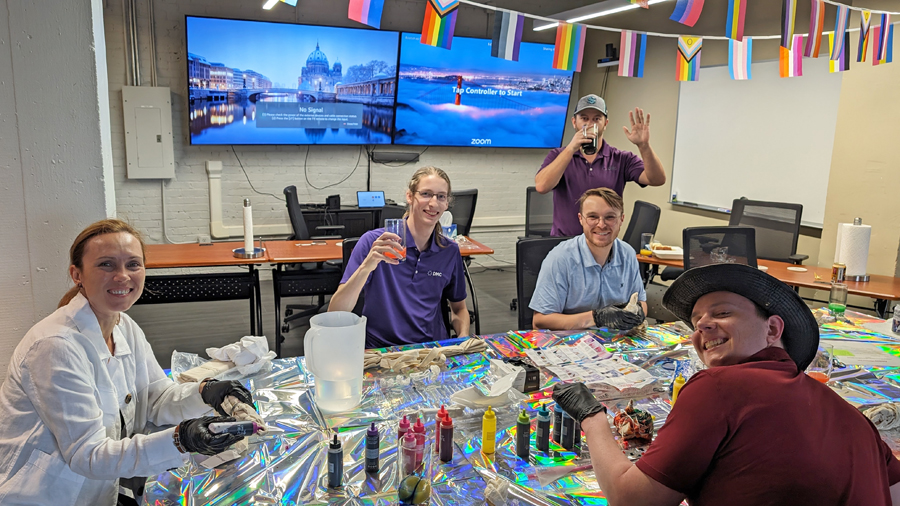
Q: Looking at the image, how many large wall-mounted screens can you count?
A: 2